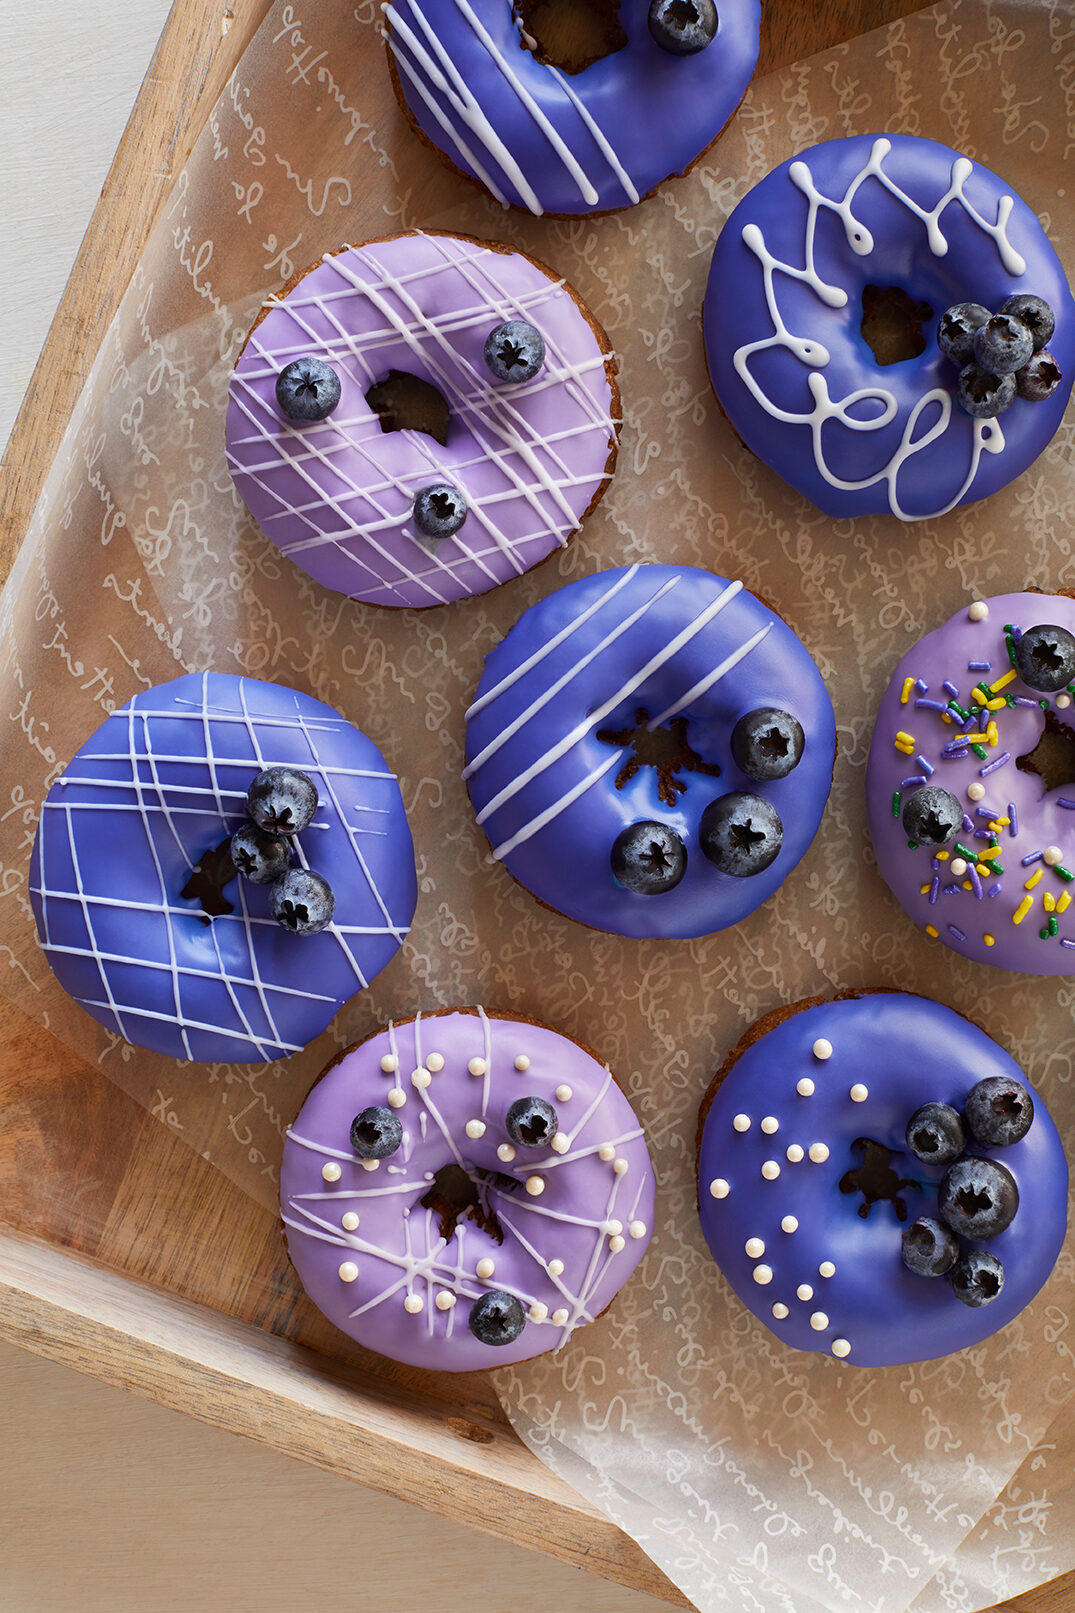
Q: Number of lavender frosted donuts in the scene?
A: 3